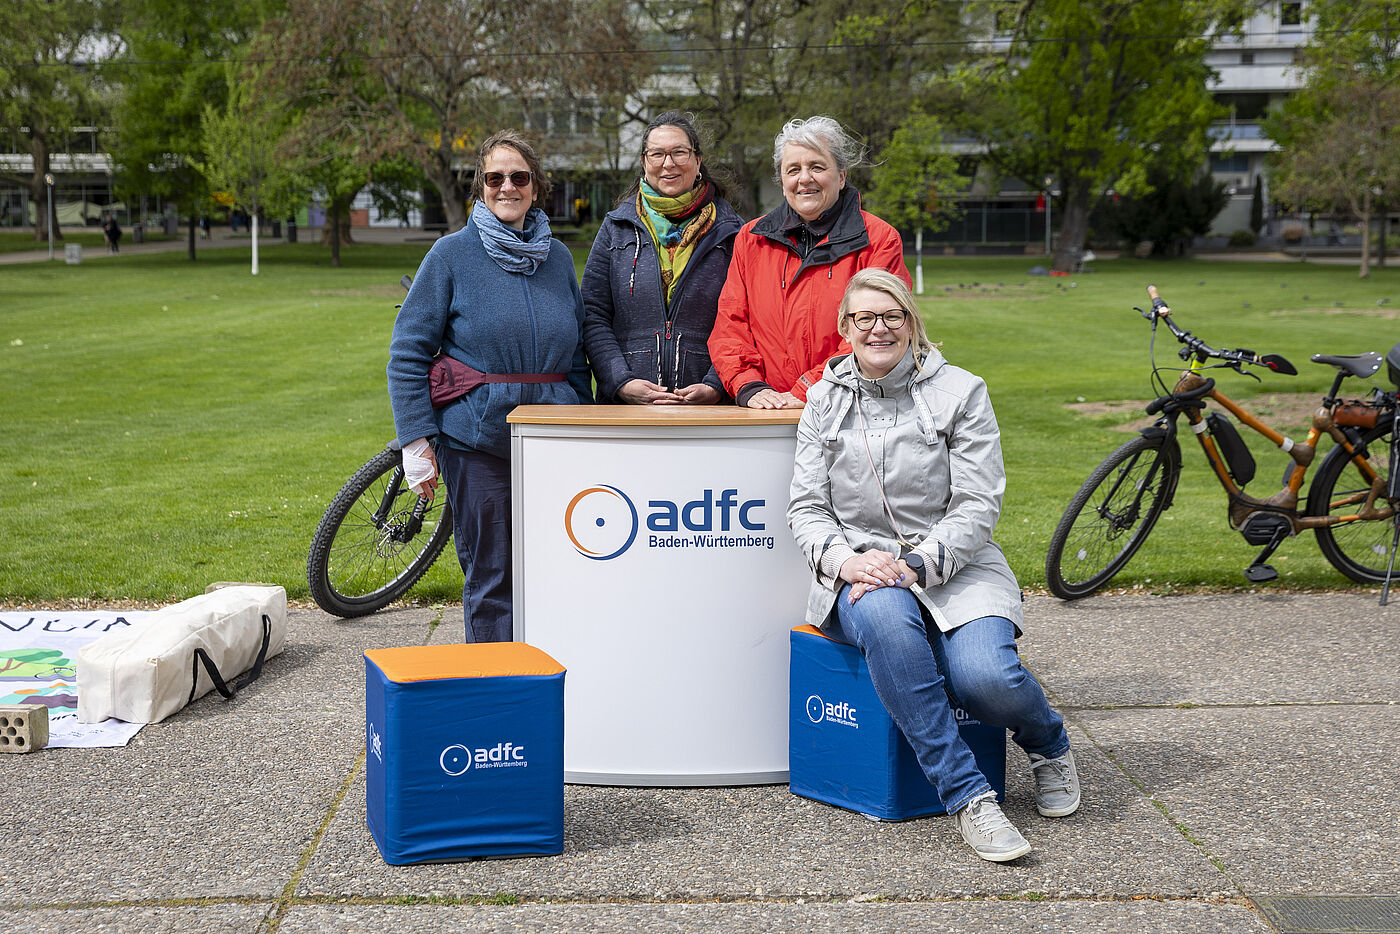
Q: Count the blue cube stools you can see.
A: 2